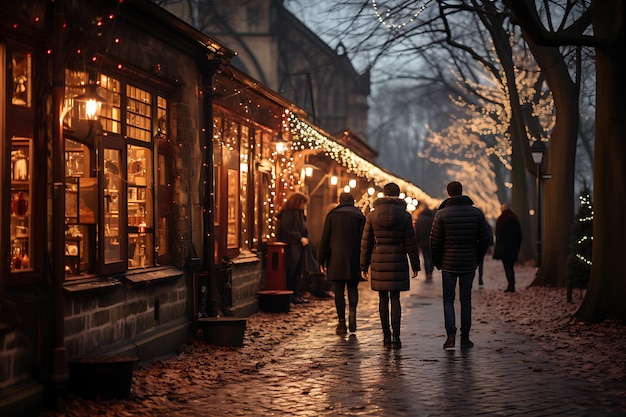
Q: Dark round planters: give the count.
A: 3